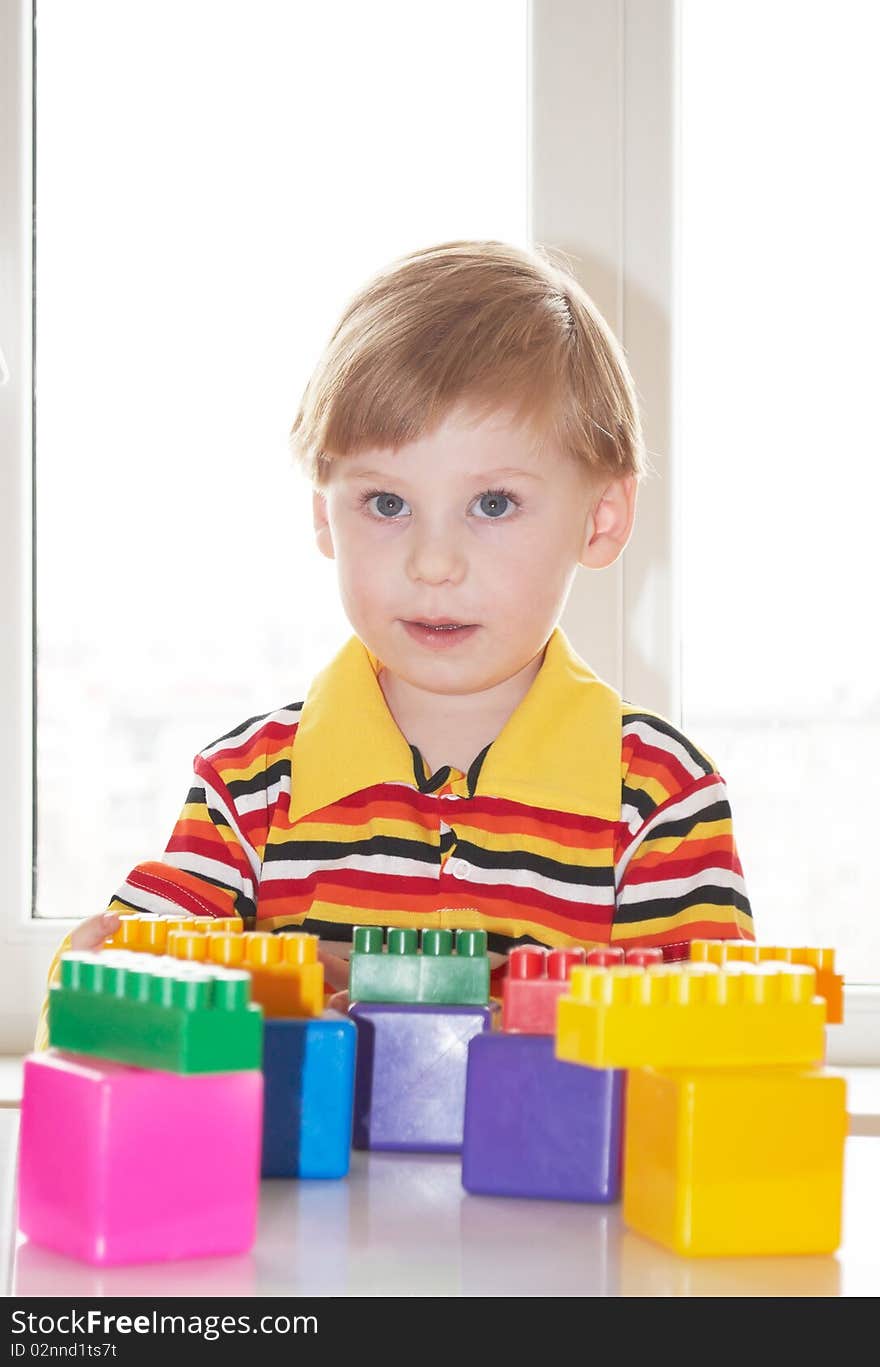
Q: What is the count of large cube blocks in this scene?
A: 5